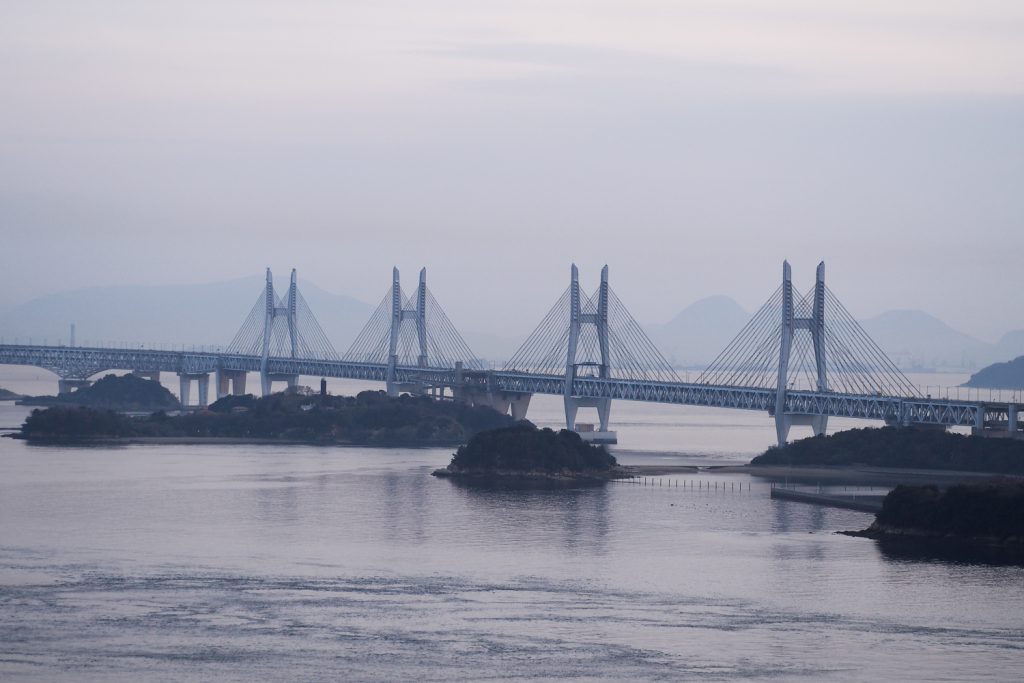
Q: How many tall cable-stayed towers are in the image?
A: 4